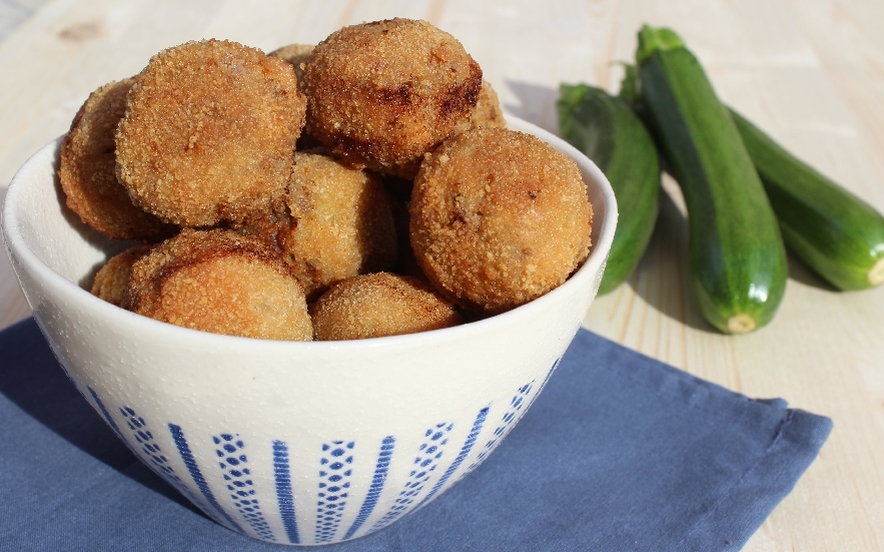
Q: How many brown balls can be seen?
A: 10